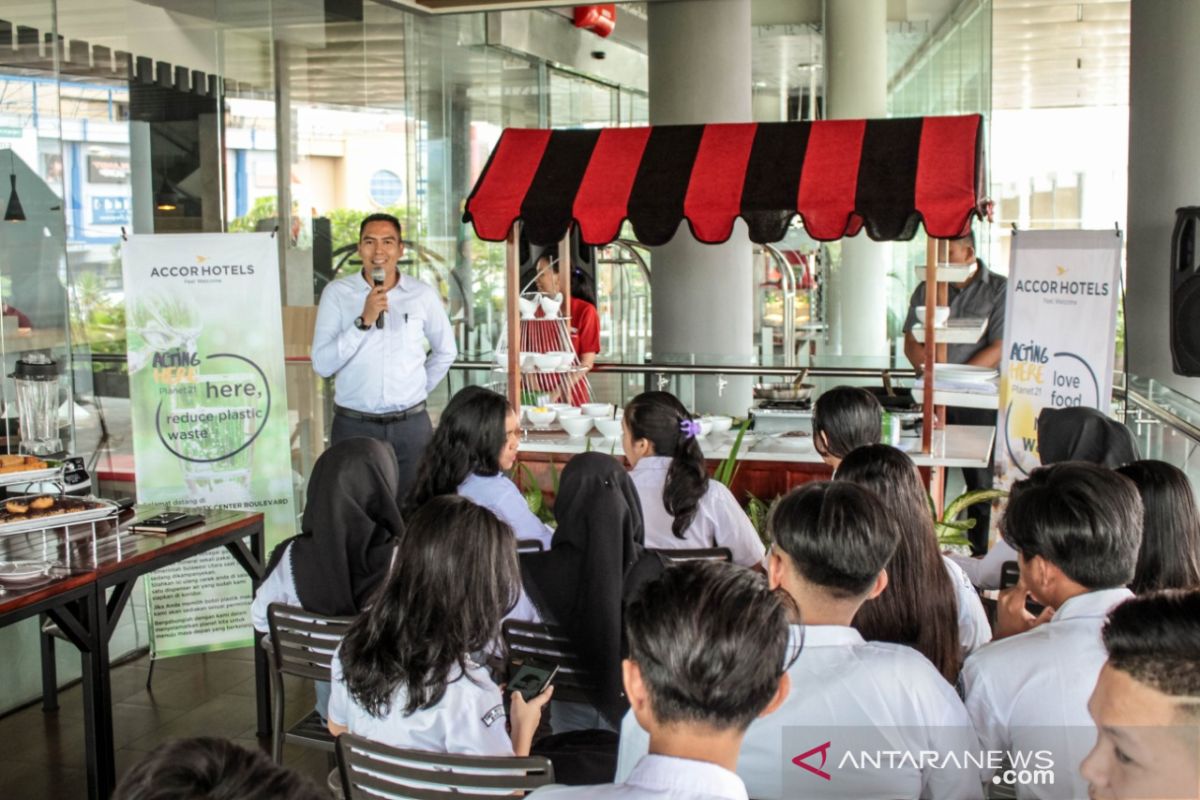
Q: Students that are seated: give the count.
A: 14